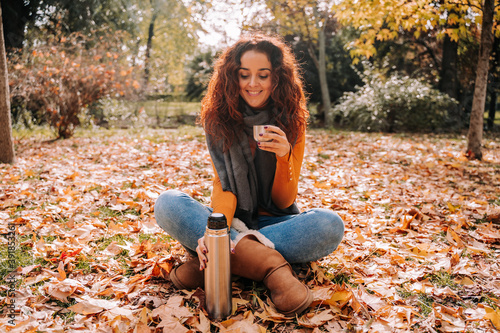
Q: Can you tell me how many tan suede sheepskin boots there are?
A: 2